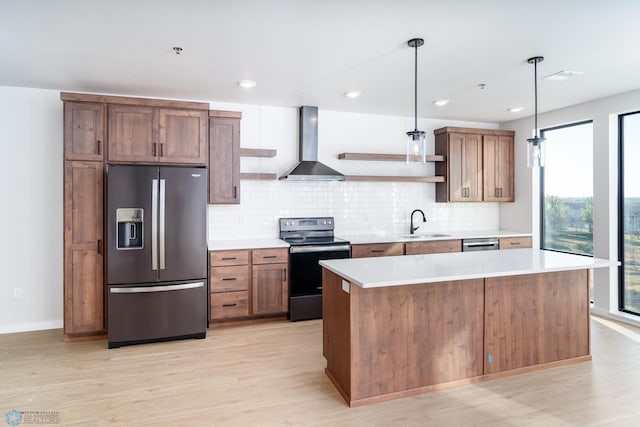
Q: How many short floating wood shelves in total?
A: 2